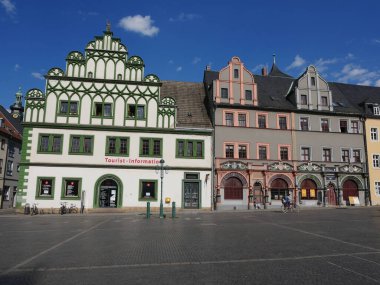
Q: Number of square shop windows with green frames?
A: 3